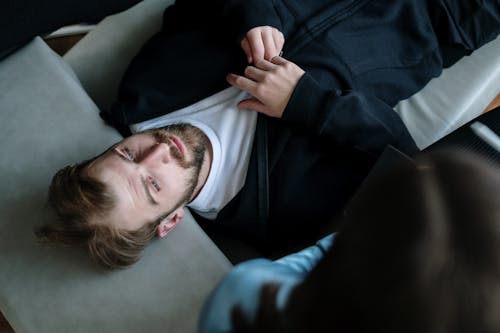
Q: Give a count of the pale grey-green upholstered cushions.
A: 2